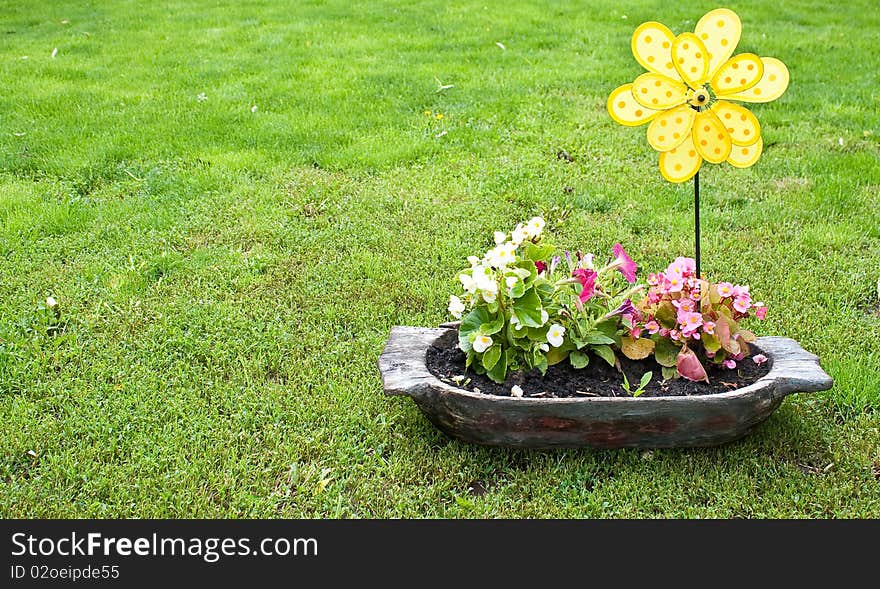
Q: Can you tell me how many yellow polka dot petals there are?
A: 12